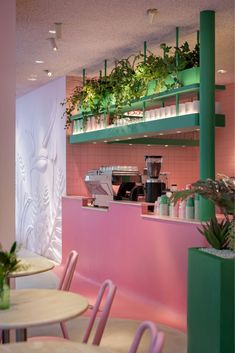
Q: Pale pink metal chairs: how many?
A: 3